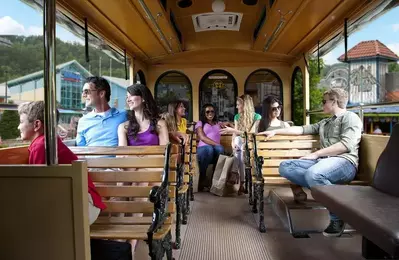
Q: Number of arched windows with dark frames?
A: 5